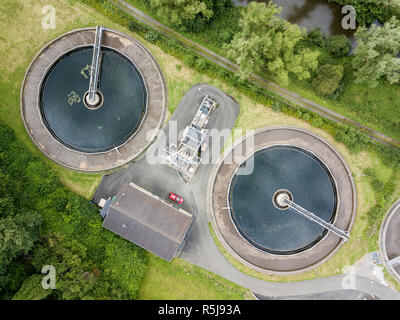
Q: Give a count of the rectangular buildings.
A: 1